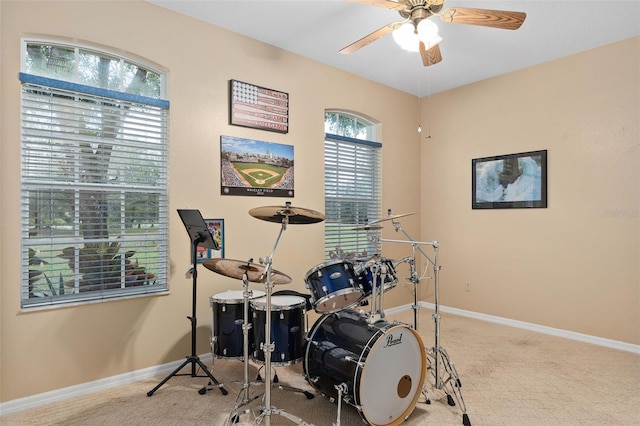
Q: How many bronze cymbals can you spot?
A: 4